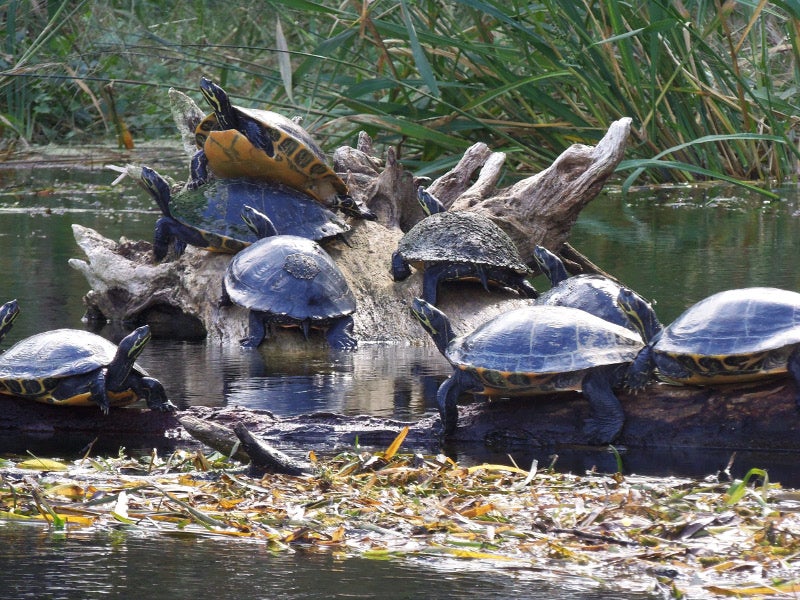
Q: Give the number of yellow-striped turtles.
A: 9